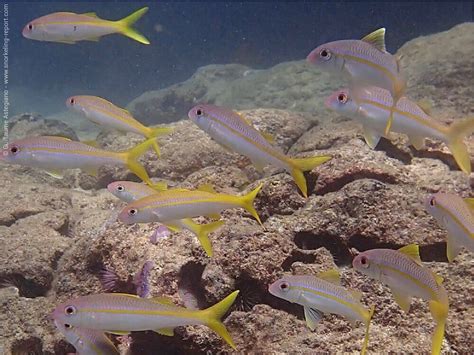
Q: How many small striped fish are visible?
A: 13